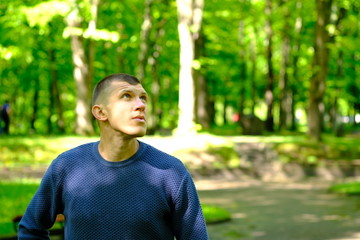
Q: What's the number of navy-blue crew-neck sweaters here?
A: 1